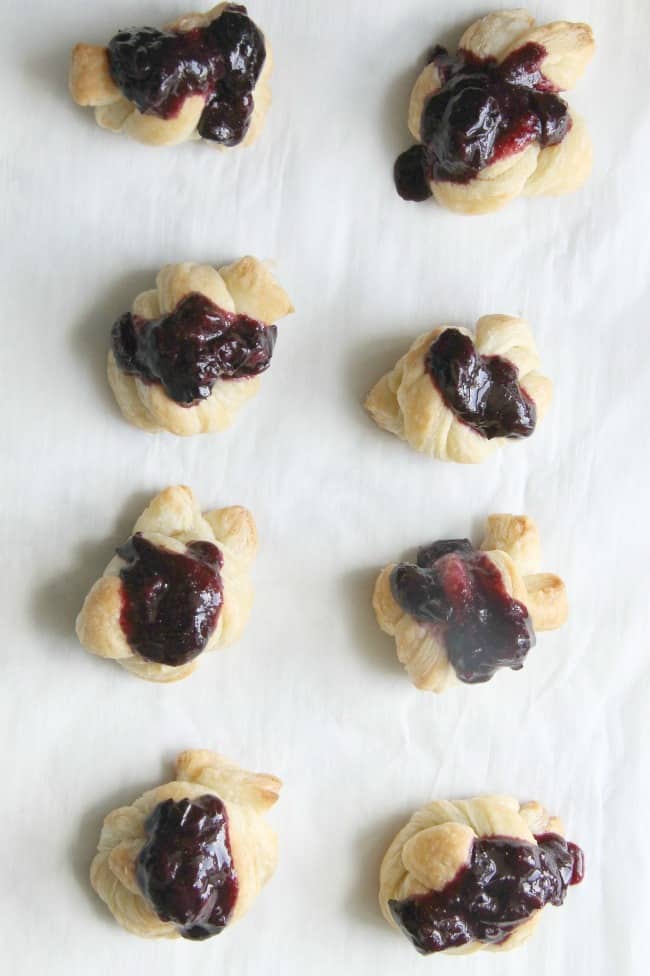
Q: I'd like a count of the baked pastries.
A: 8